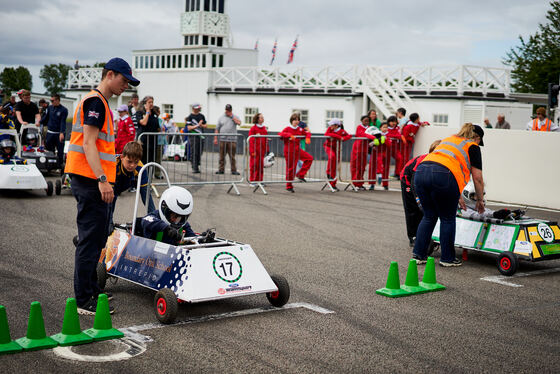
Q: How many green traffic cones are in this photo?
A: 7